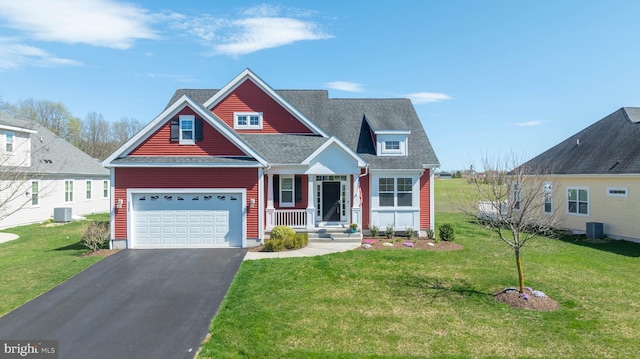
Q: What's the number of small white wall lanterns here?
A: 2